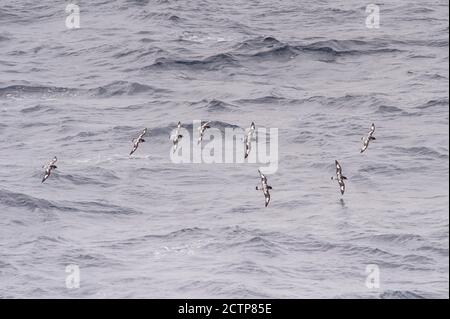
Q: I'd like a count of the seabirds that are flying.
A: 8